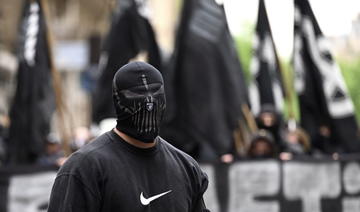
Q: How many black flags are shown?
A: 5